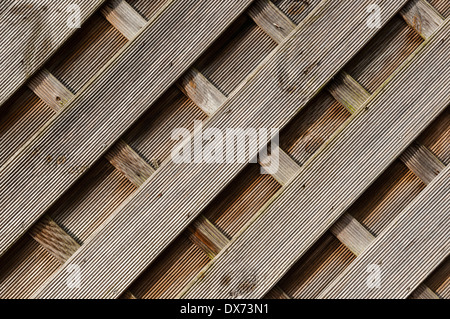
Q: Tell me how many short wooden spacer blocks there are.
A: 15